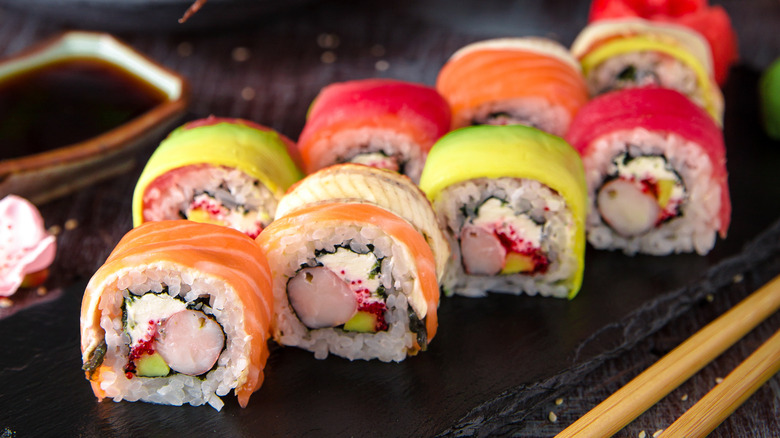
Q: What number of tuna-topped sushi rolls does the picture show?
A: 2